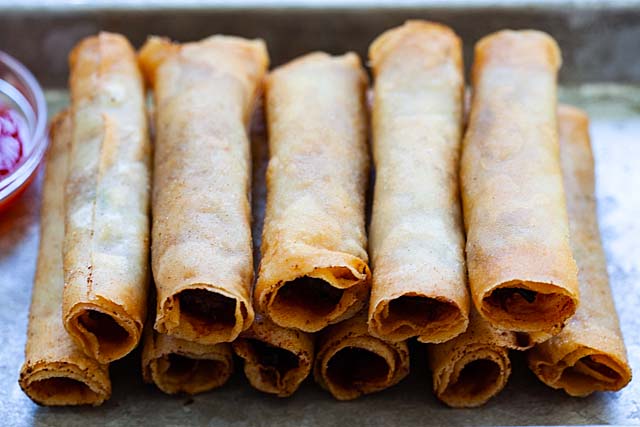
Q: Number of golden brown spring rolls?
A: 11